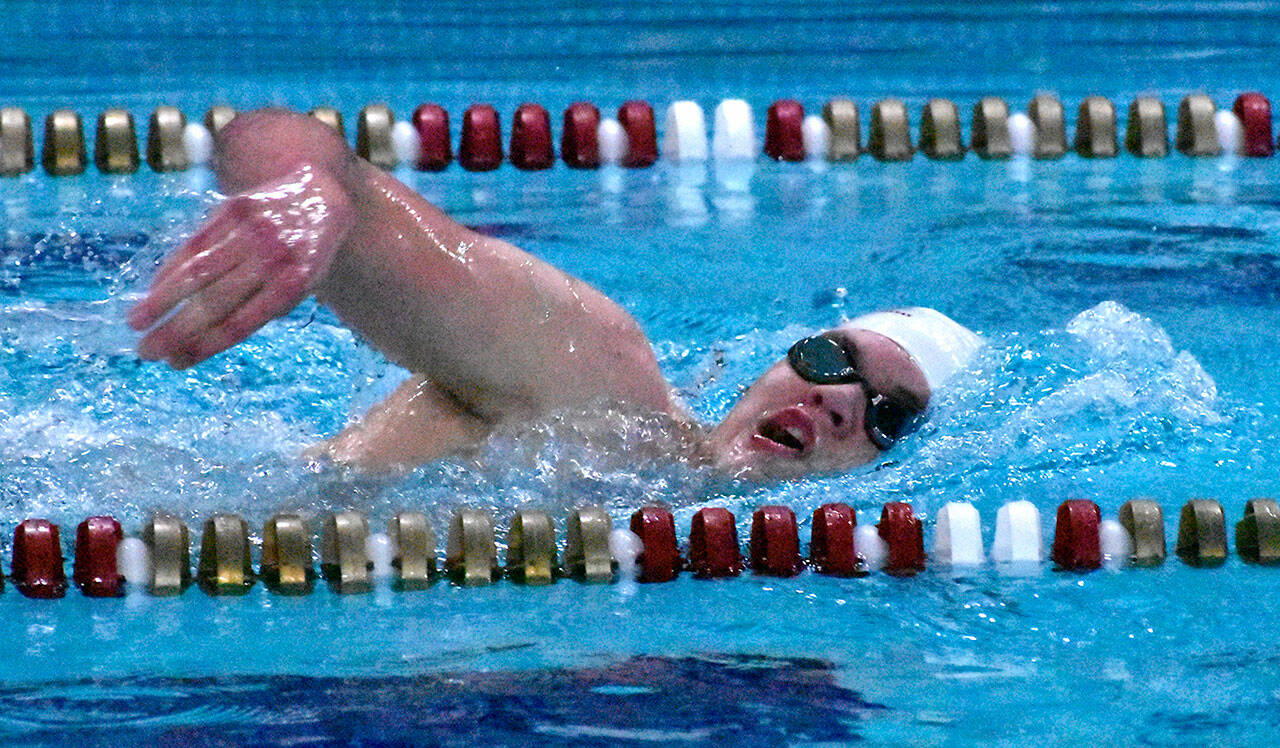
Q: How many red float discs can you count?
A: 15